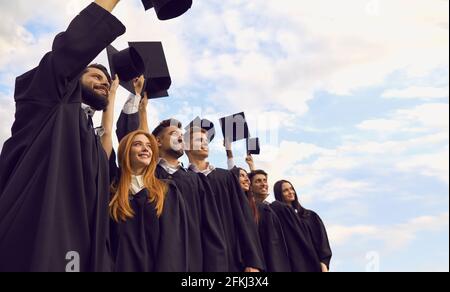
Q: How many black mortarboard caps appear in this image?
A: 6